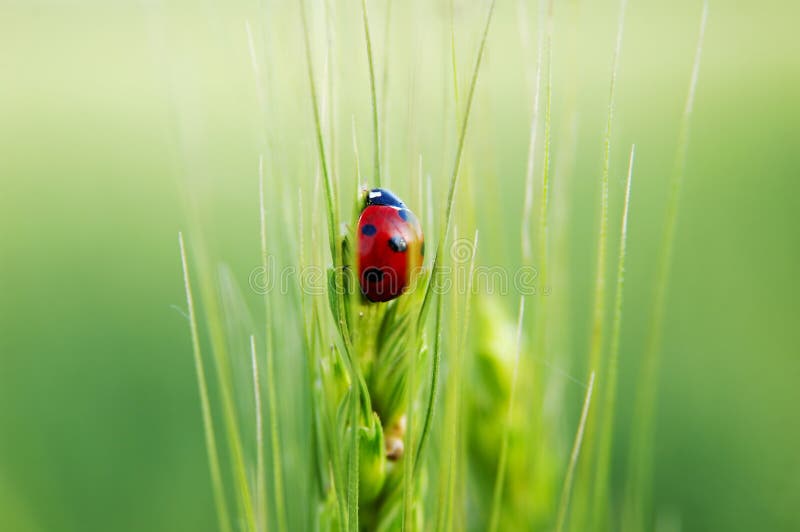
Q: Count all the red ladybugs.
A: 1